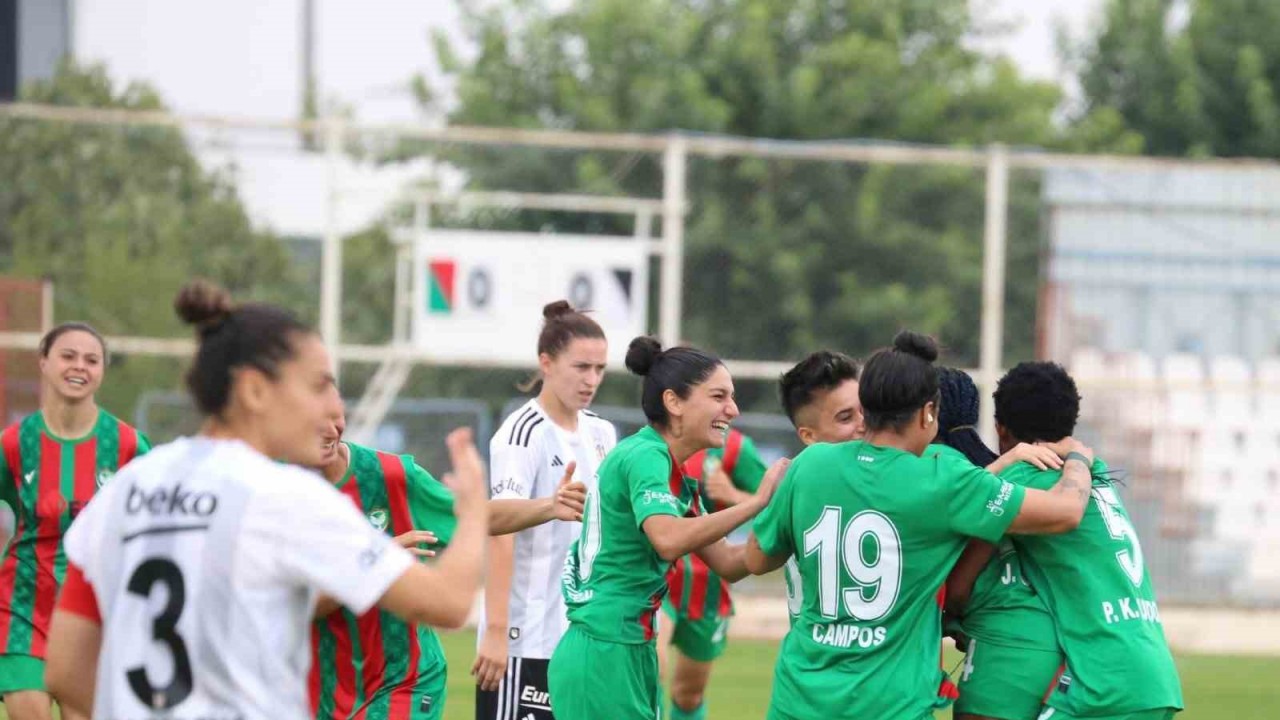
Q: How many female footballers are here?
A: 10